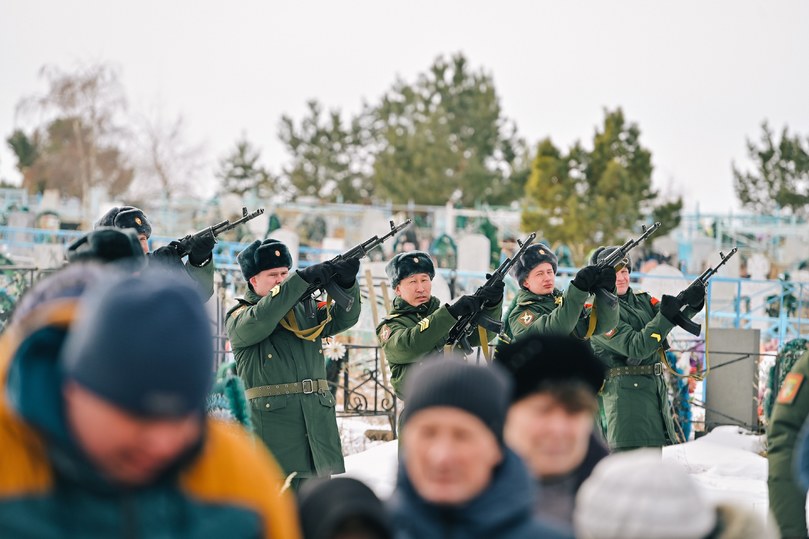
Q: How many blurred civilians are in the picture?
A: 5